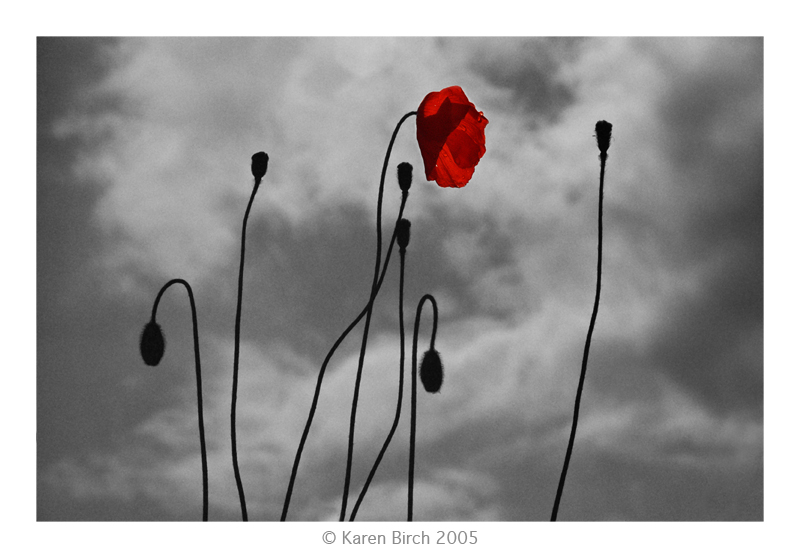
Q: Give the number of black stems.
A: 7